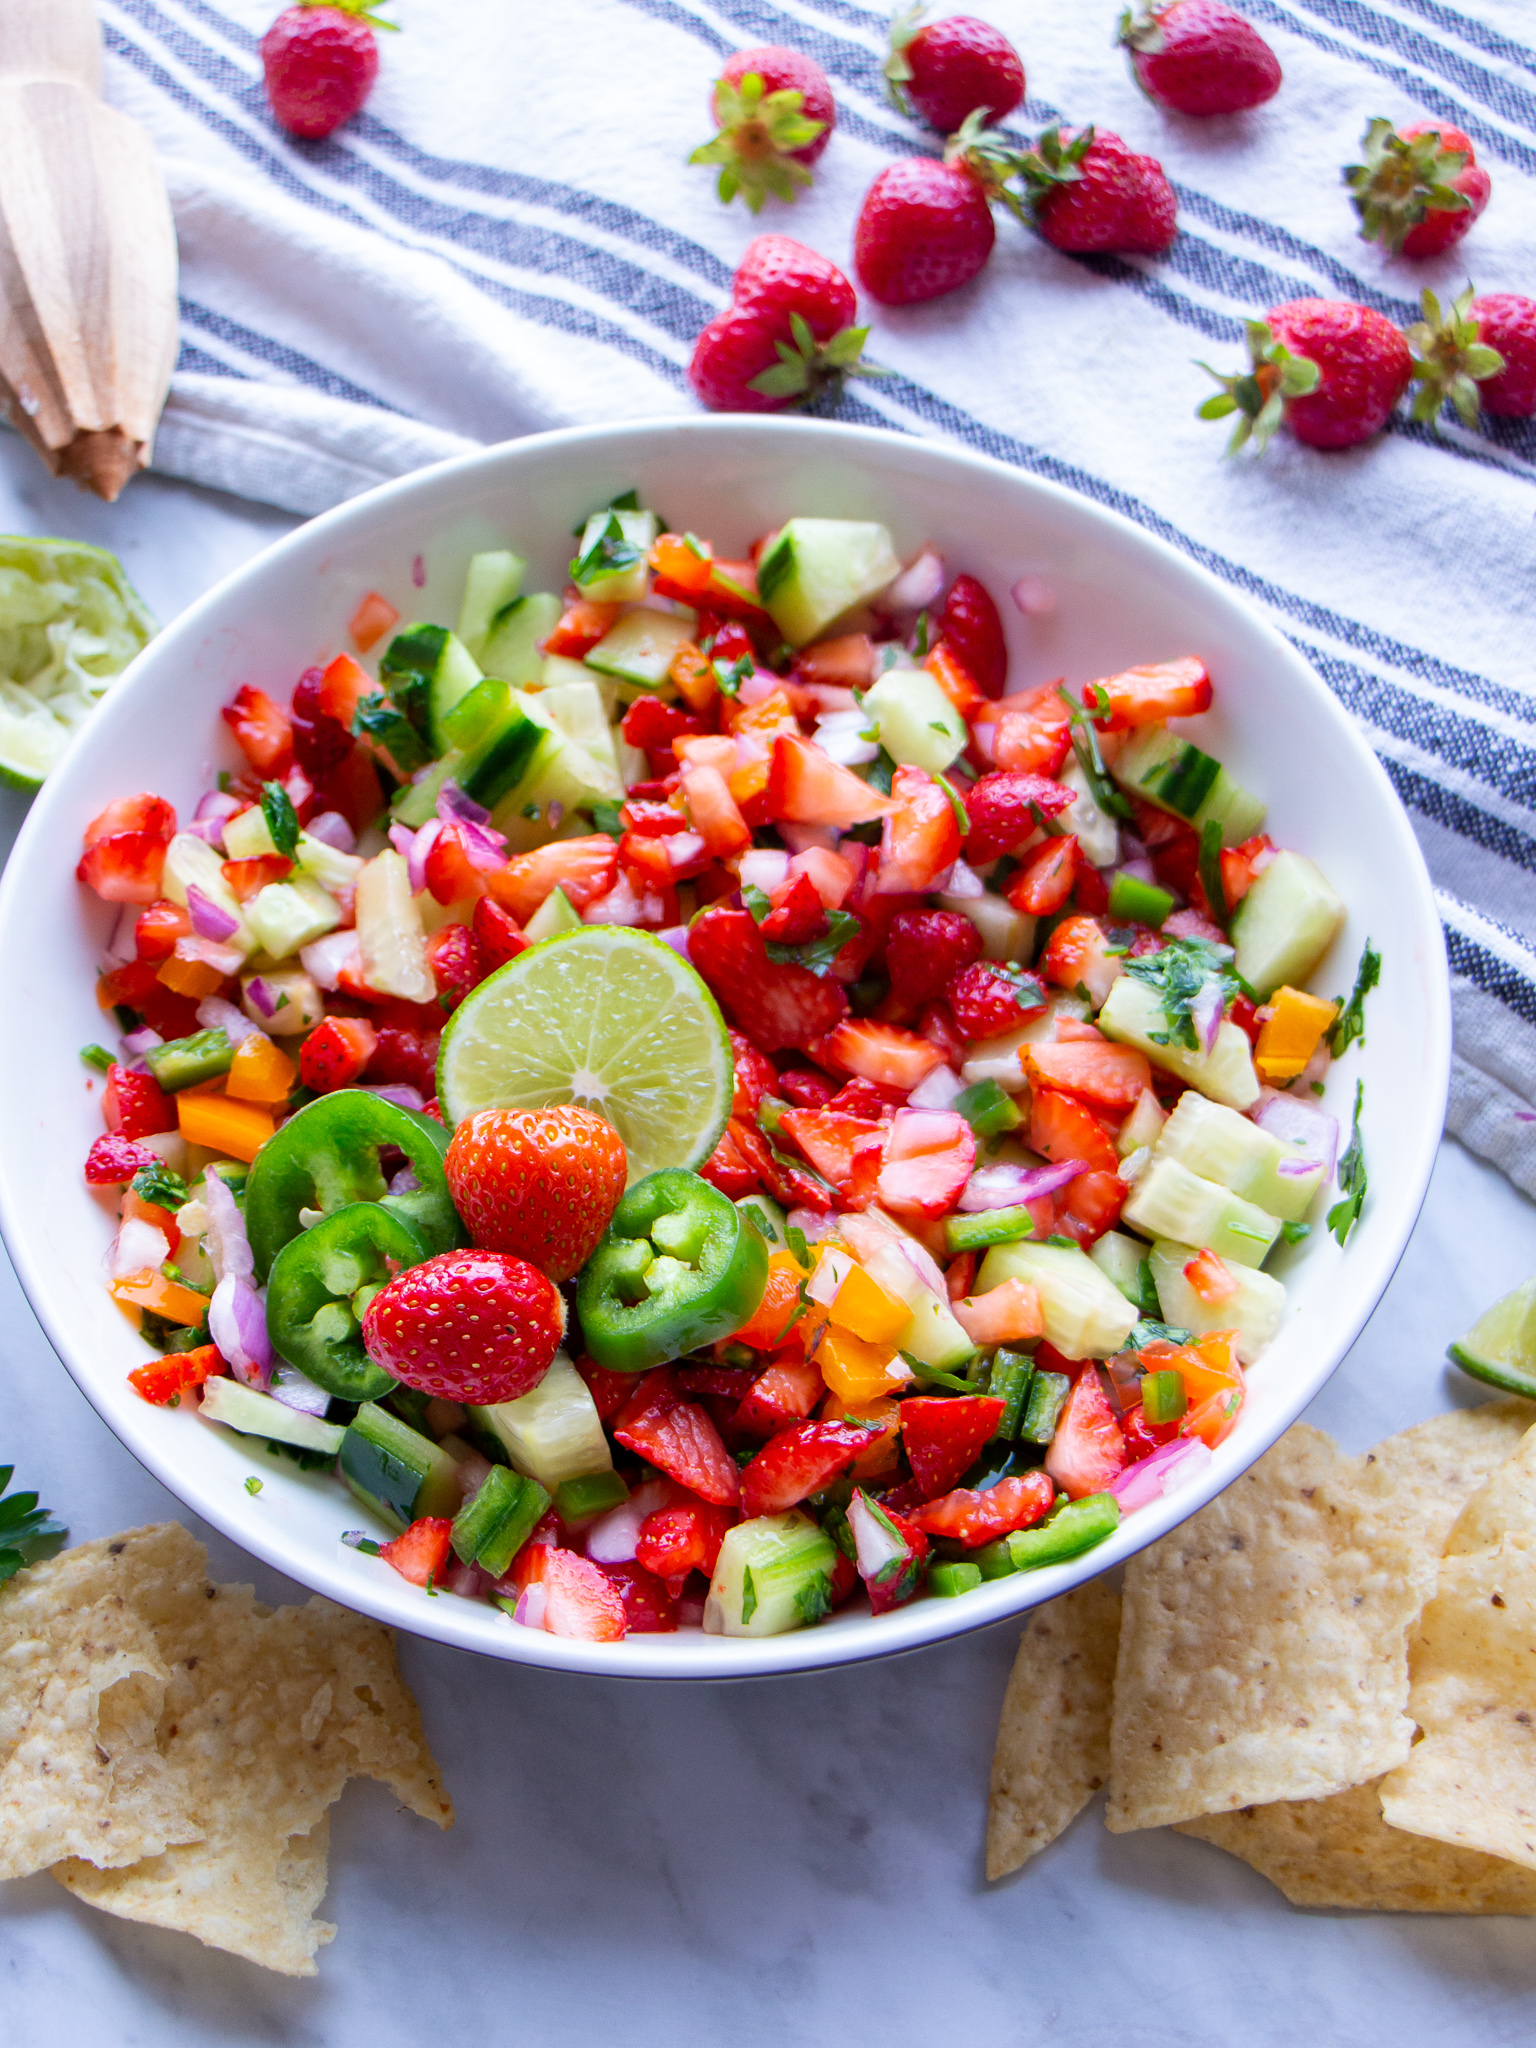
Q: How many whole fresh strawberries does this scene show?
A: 12